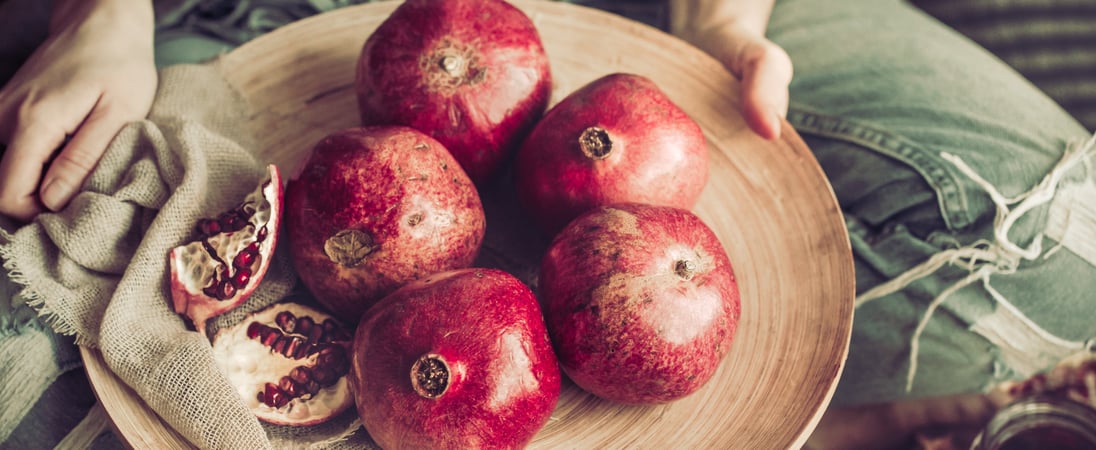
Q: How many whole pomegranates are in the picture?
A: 5